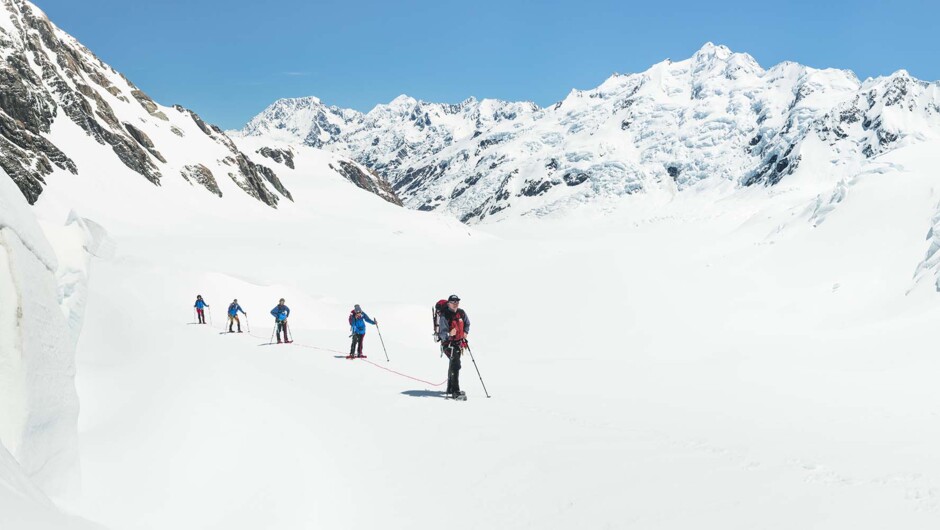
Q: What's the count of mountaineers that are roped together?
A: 5